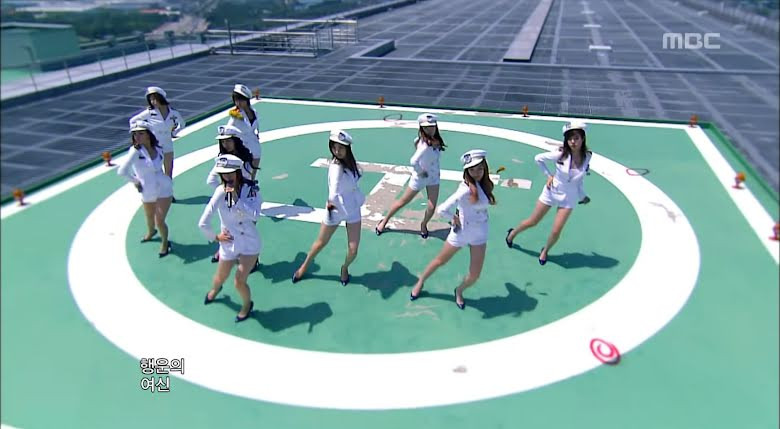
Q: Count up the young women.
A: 9